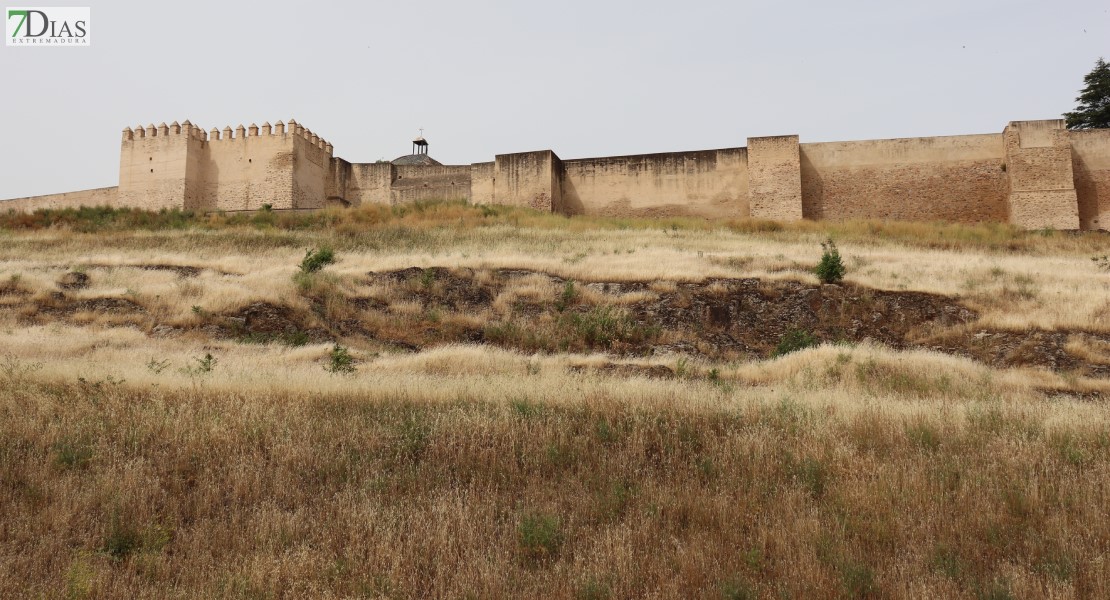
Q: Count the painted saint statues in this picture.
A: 0